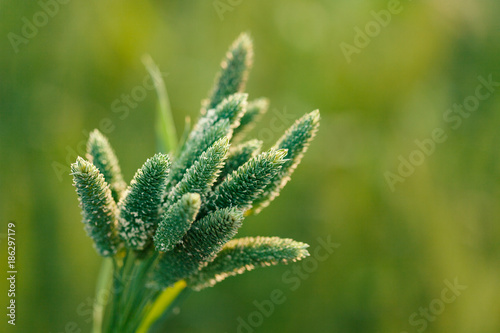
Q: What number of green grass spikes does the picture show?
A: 14